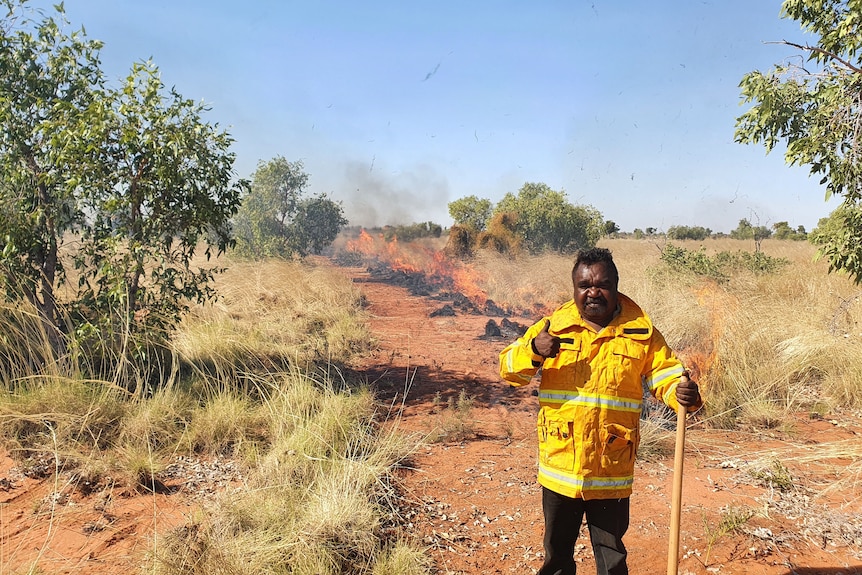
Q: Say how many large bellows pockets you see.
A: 2